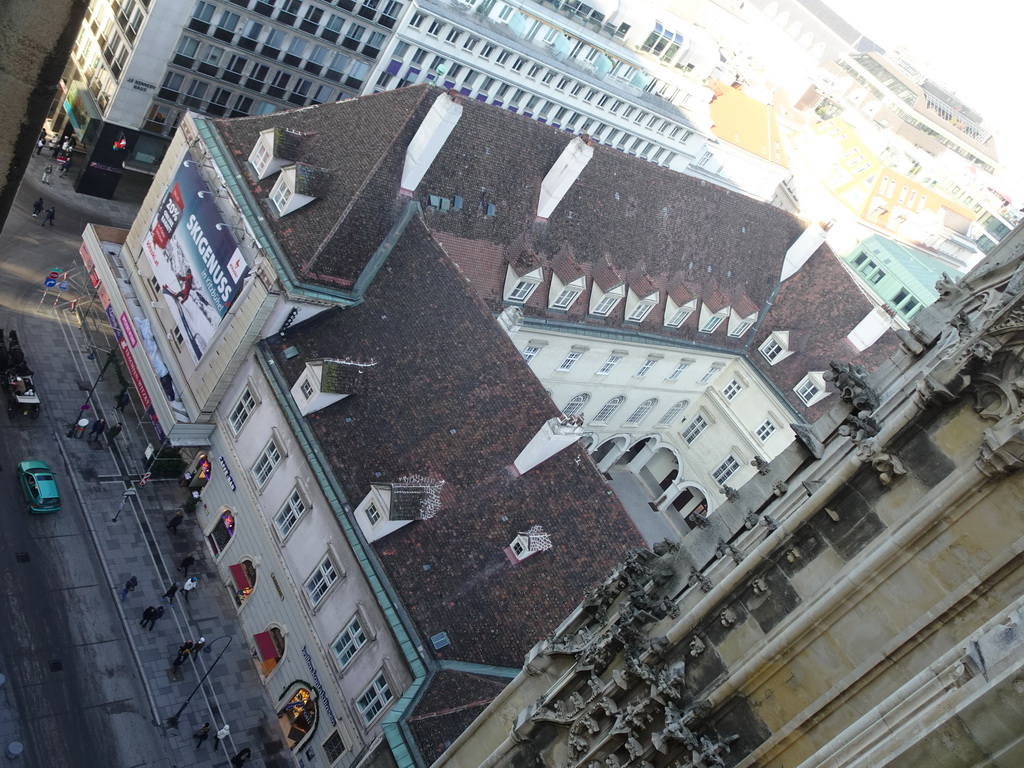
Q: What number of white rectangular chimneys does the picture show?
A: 5